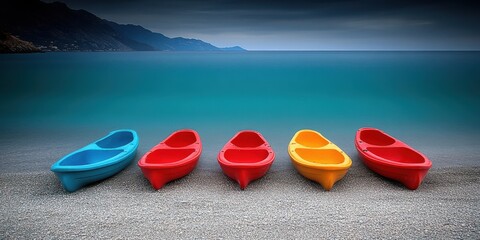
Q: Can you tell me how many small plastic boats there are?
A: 5